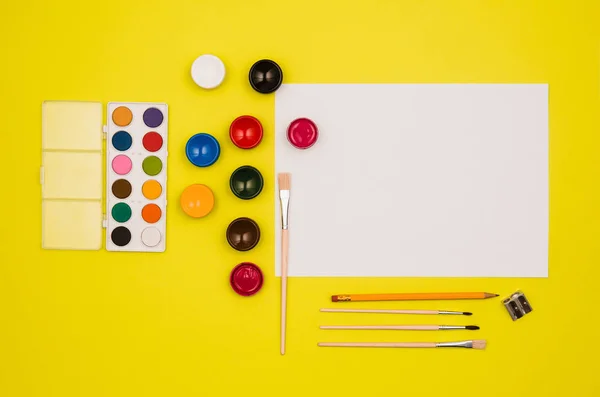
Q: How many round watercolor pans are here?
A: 12